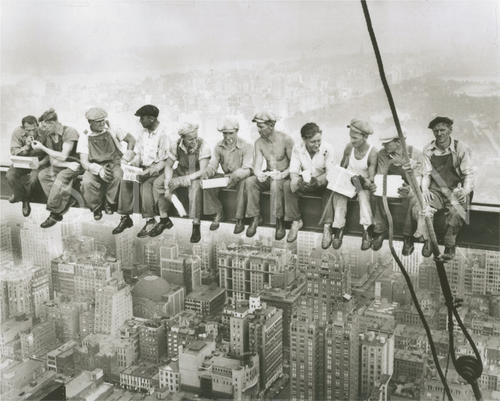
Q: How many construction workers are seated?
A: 11